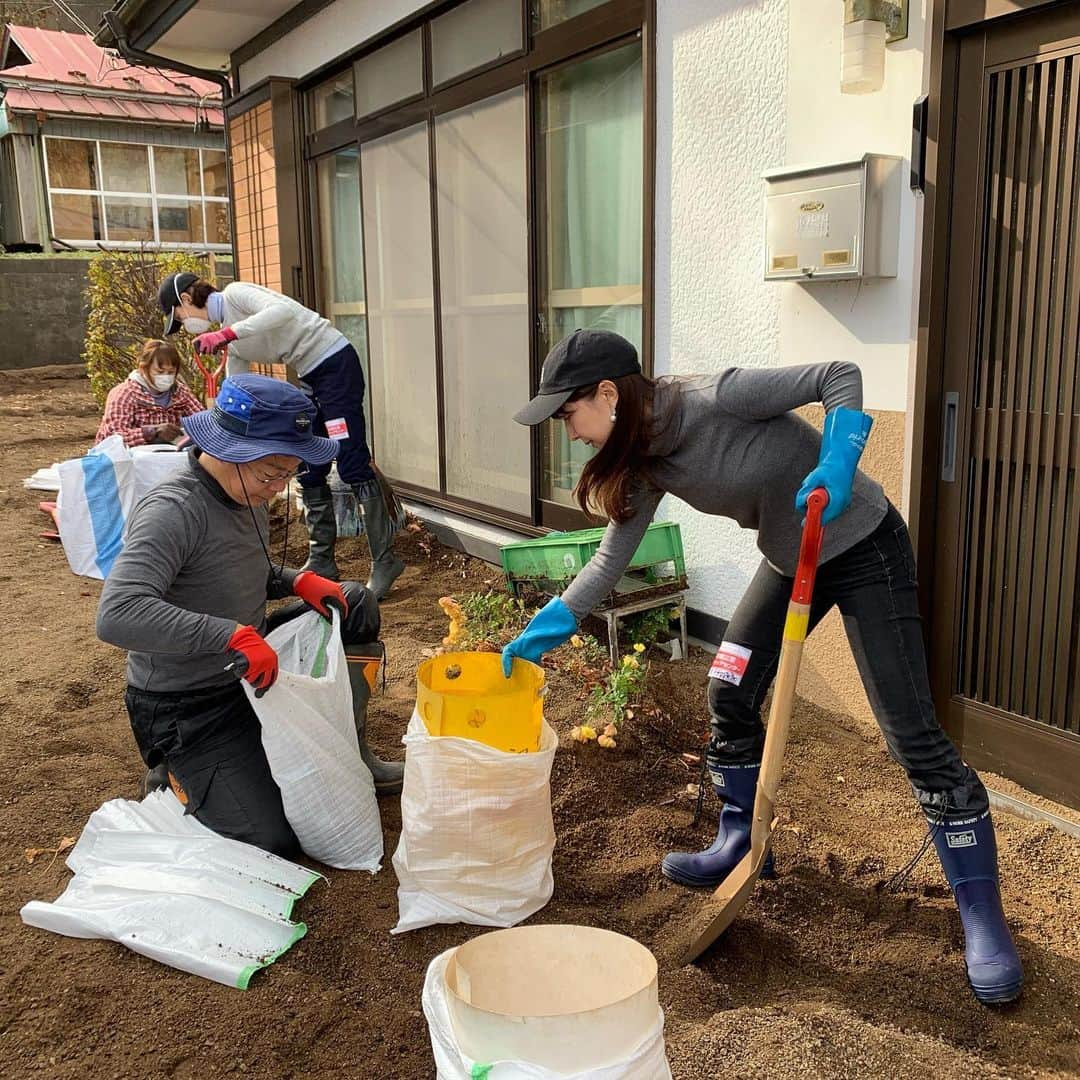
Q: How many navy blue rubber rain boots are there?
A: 2